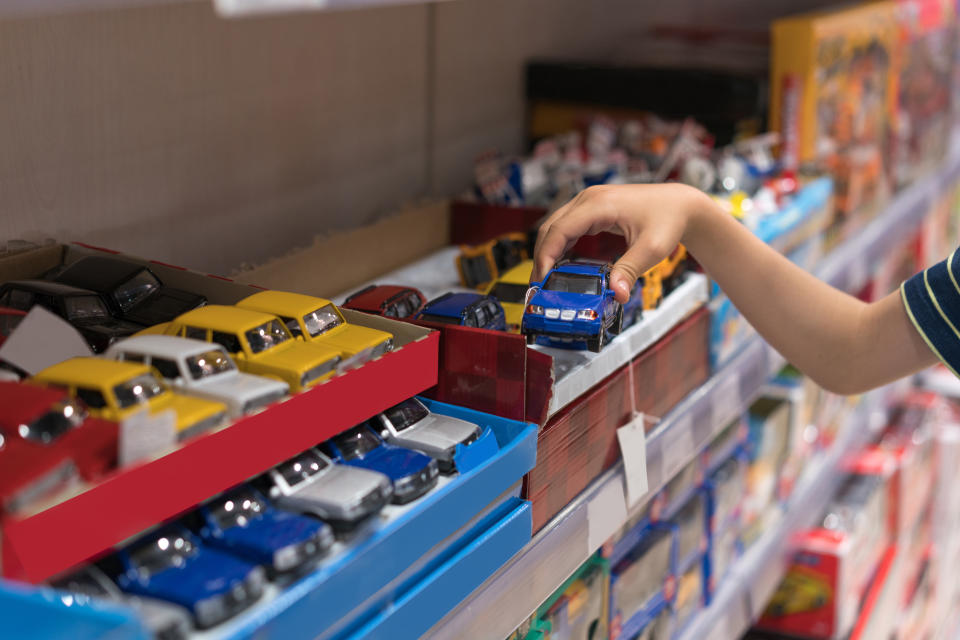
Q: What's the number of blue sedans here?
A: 3